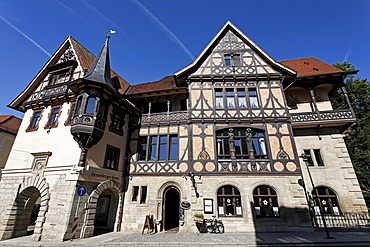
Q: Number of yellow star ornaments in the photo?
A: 3